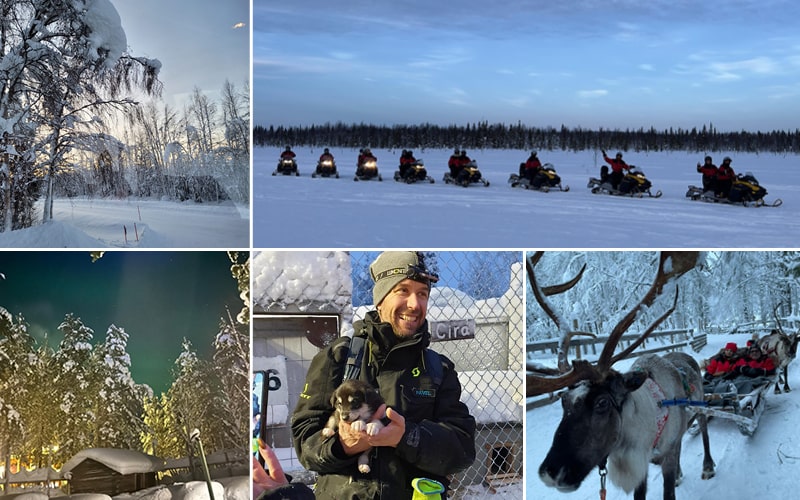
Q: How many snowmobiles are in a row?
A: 8